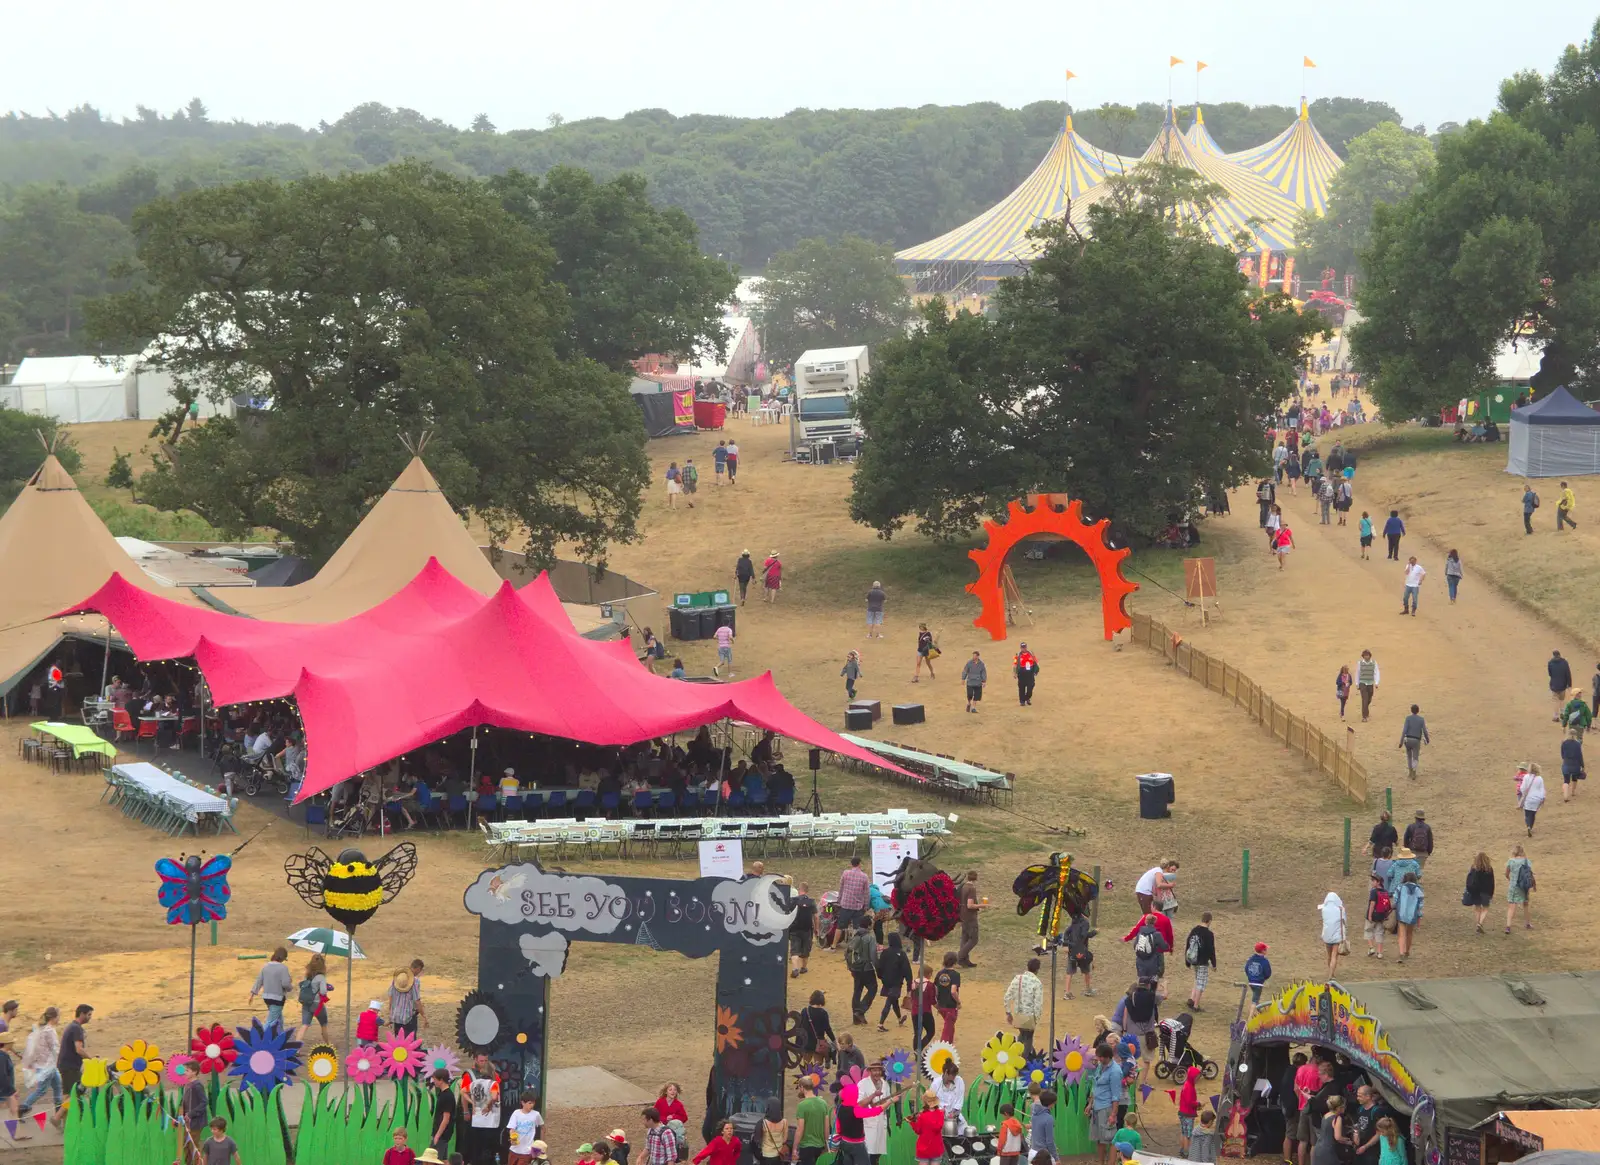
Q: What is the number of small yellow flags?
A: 4